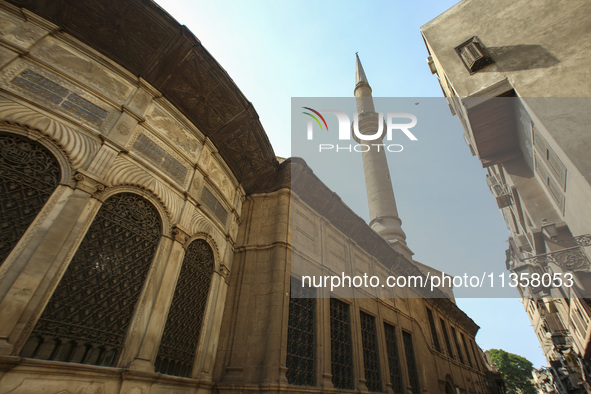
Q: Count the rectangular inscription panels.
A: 3